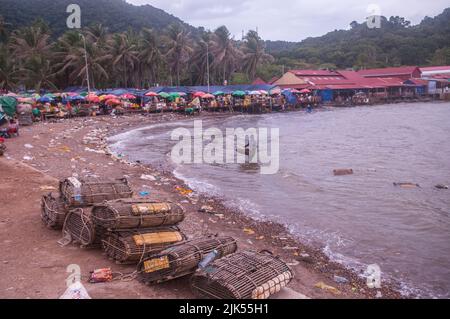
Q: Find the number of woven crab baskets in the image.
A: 7